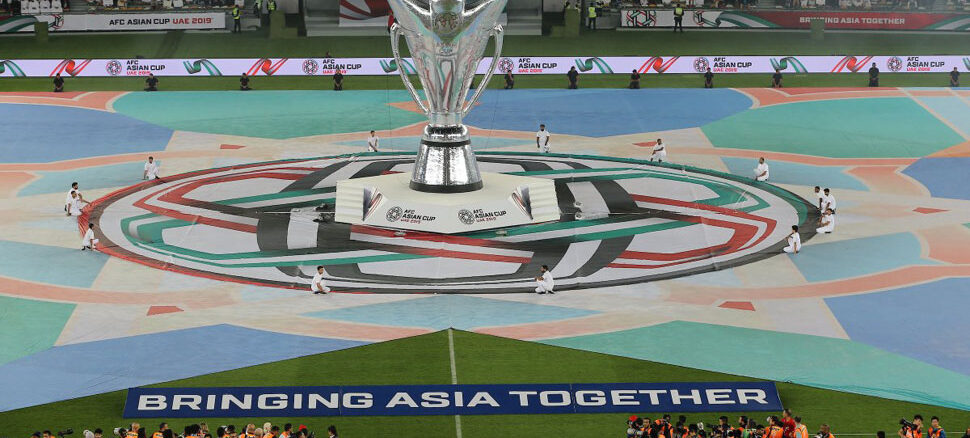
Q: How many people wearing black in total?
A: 11